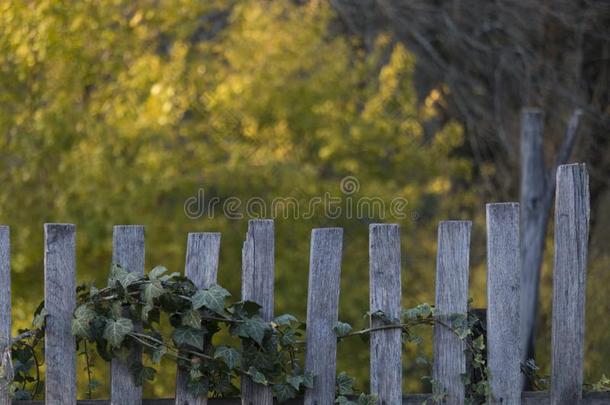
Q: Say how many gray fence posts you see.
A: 10